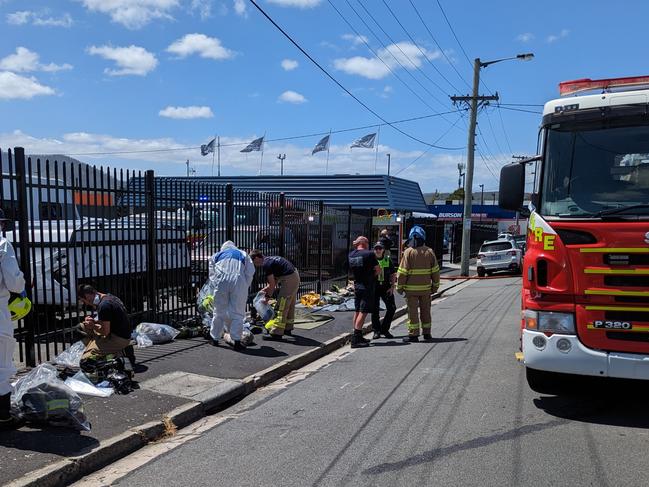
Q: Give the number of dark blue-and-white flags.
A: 4